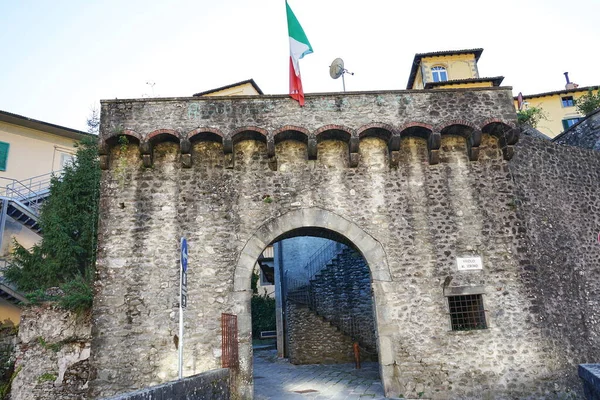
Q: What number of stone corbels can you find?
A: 11